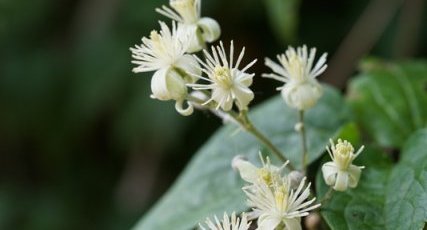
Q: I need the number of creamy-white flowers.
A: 8